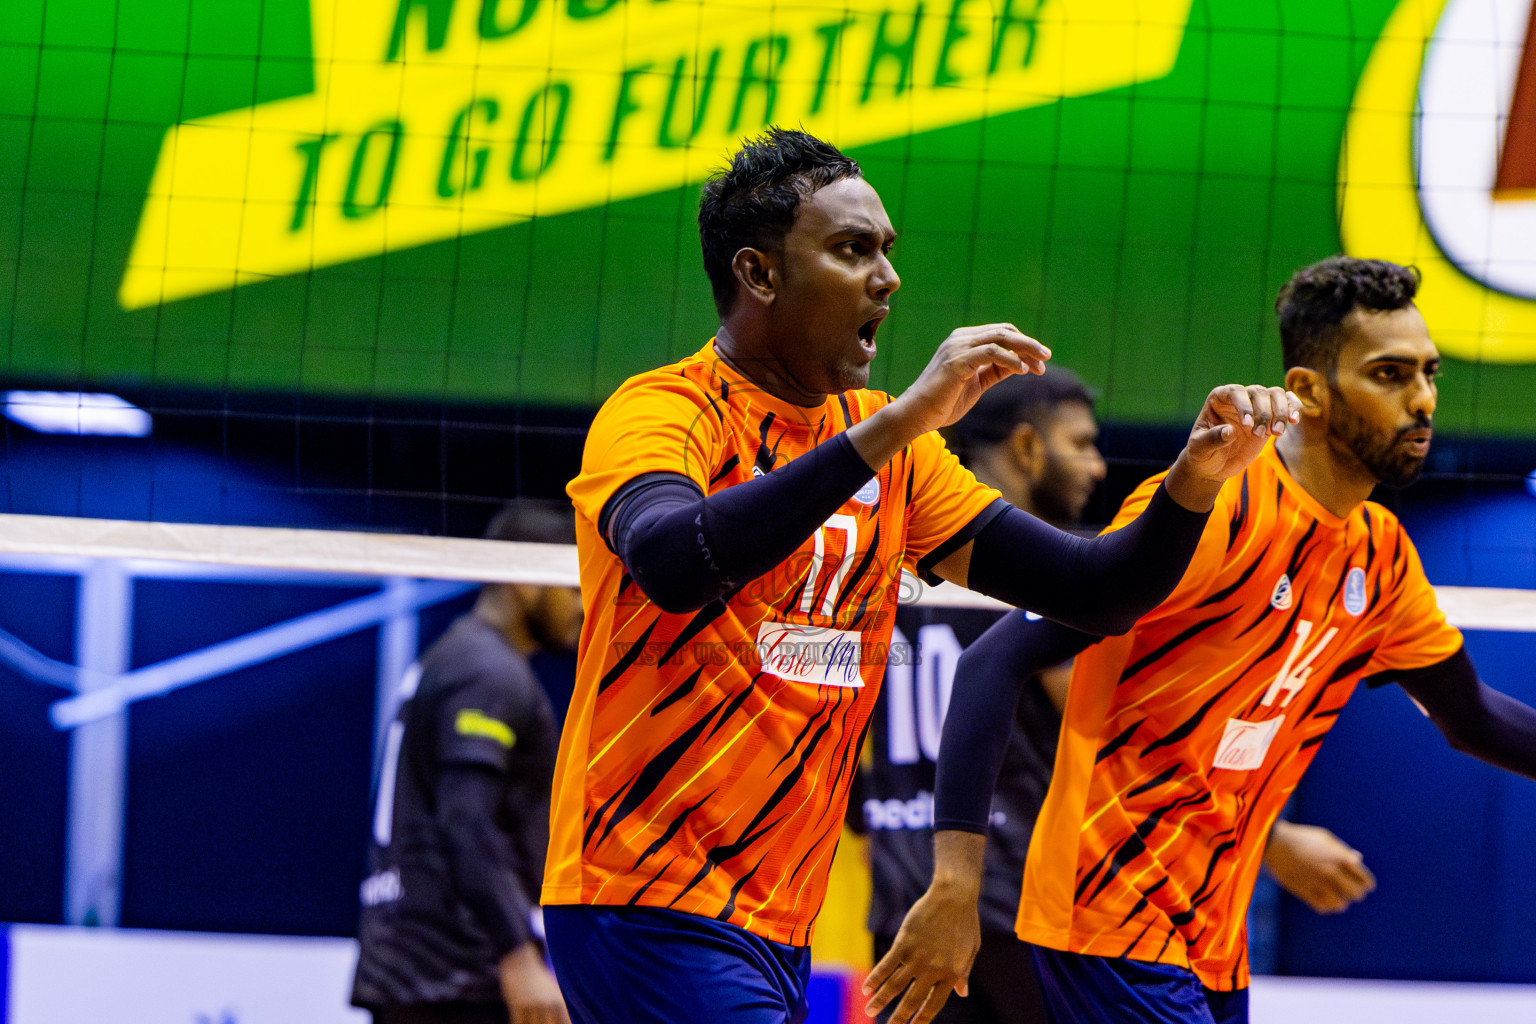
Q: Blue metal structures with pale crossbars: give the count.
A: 1